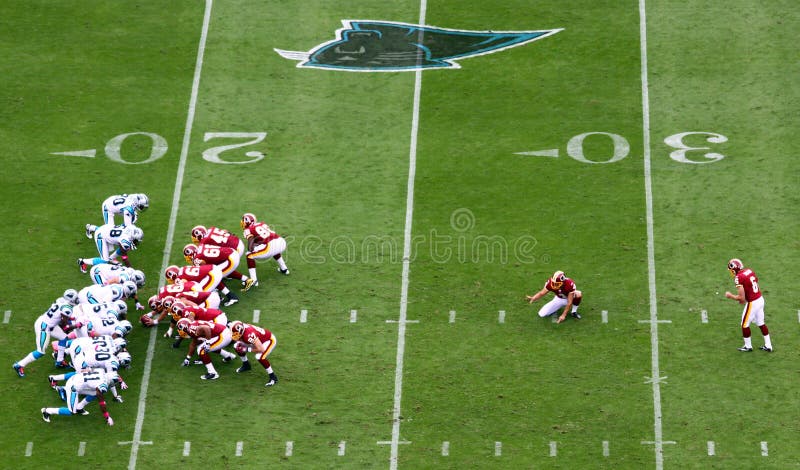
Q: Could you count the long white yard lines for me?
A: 3